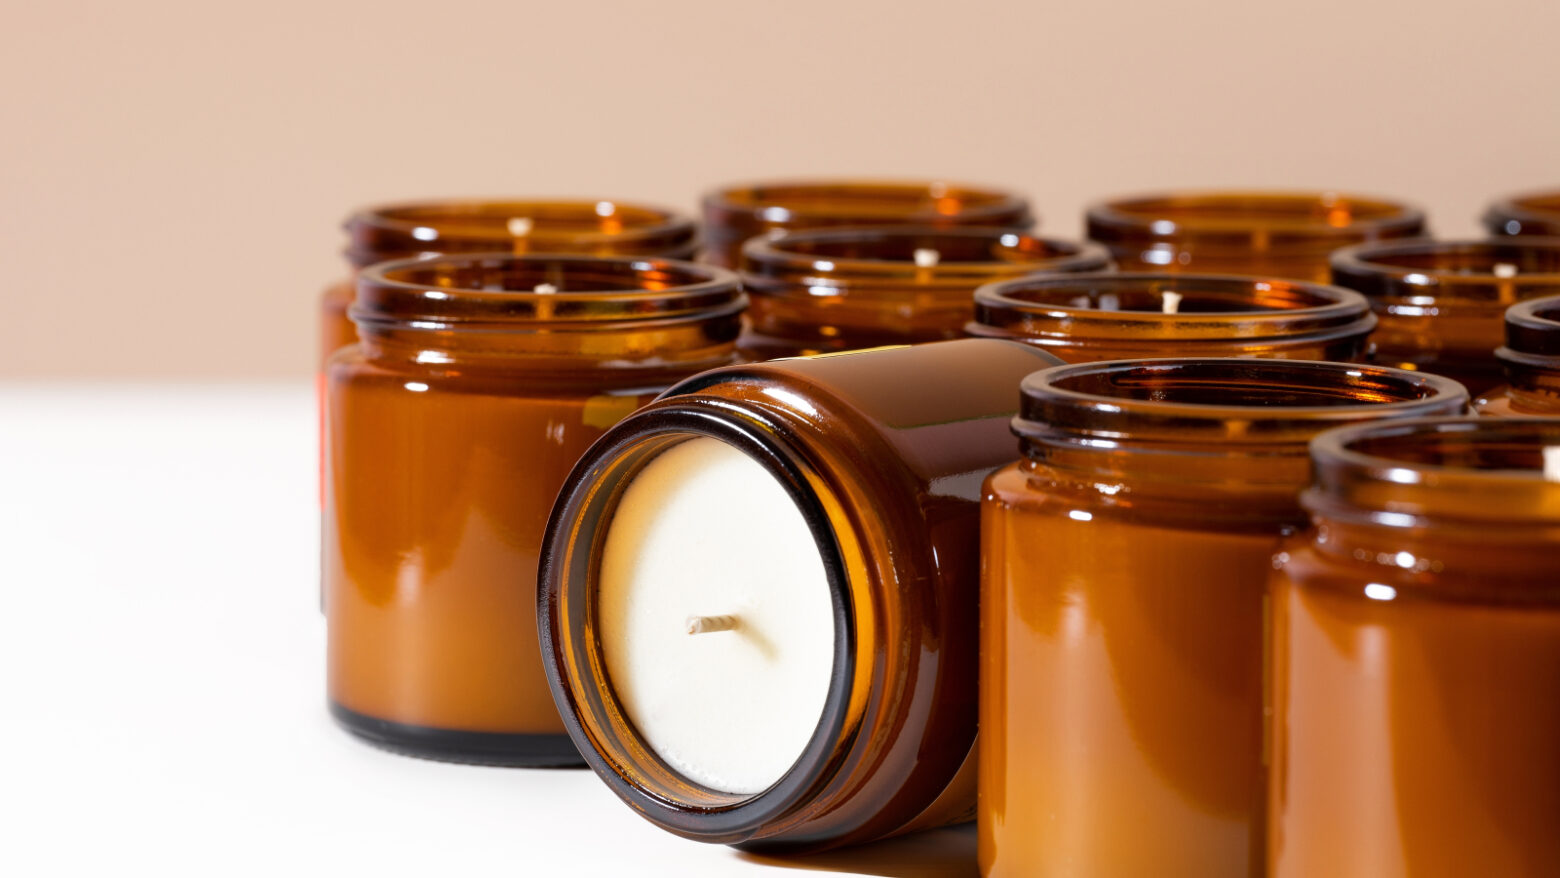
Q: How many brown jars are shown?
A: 12